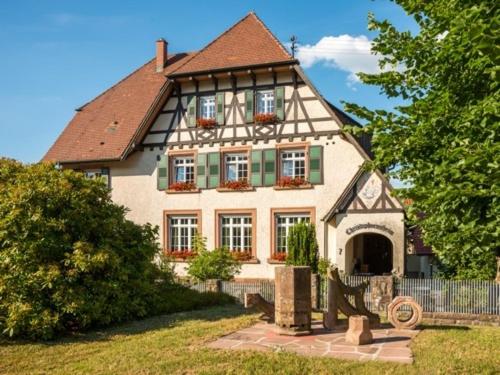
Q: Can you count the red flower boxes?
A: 8